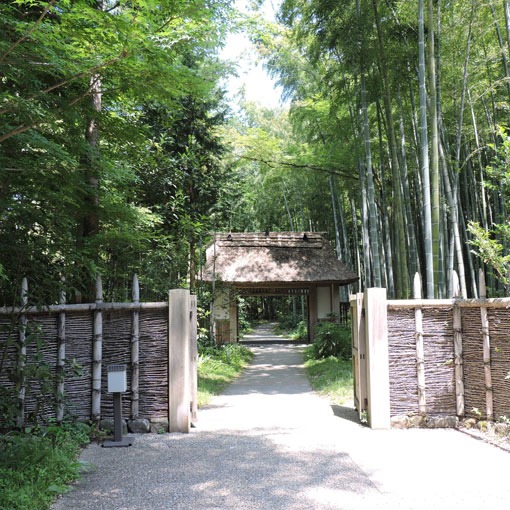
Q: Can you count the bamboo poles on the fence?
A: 7